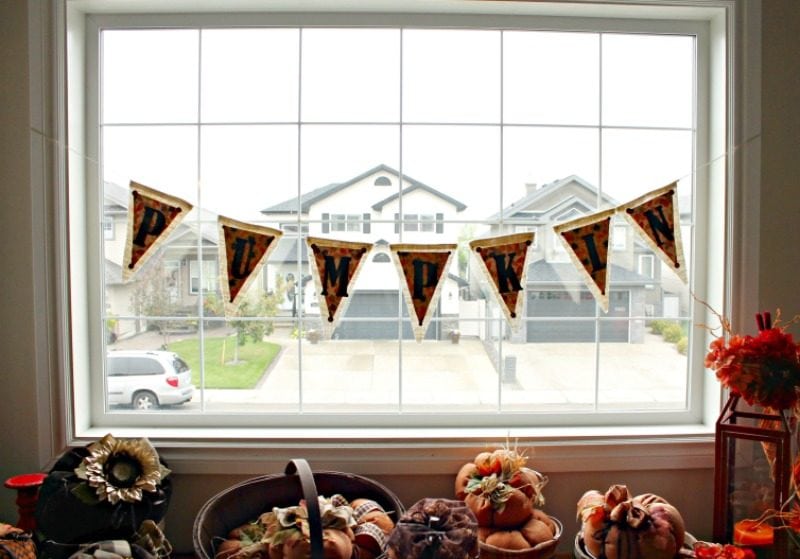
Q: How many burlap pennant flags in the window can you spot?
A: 7